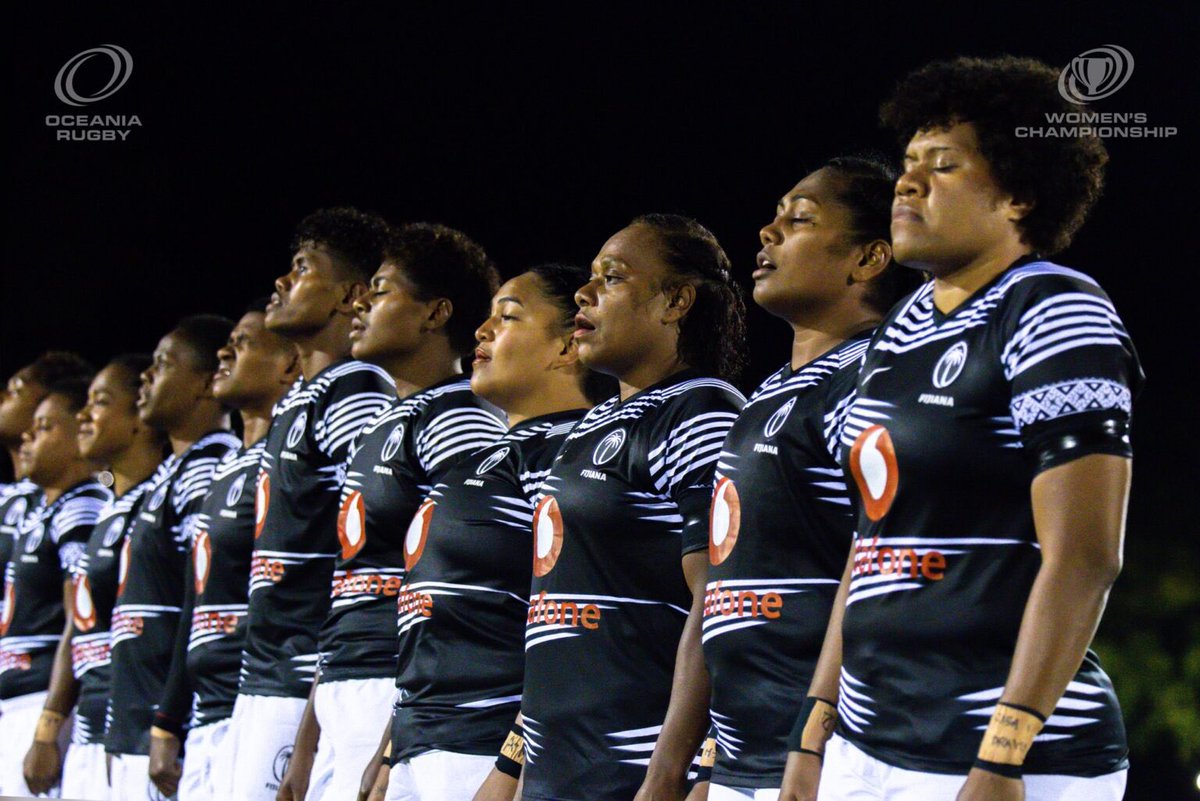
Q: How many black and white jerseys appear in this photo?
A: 11